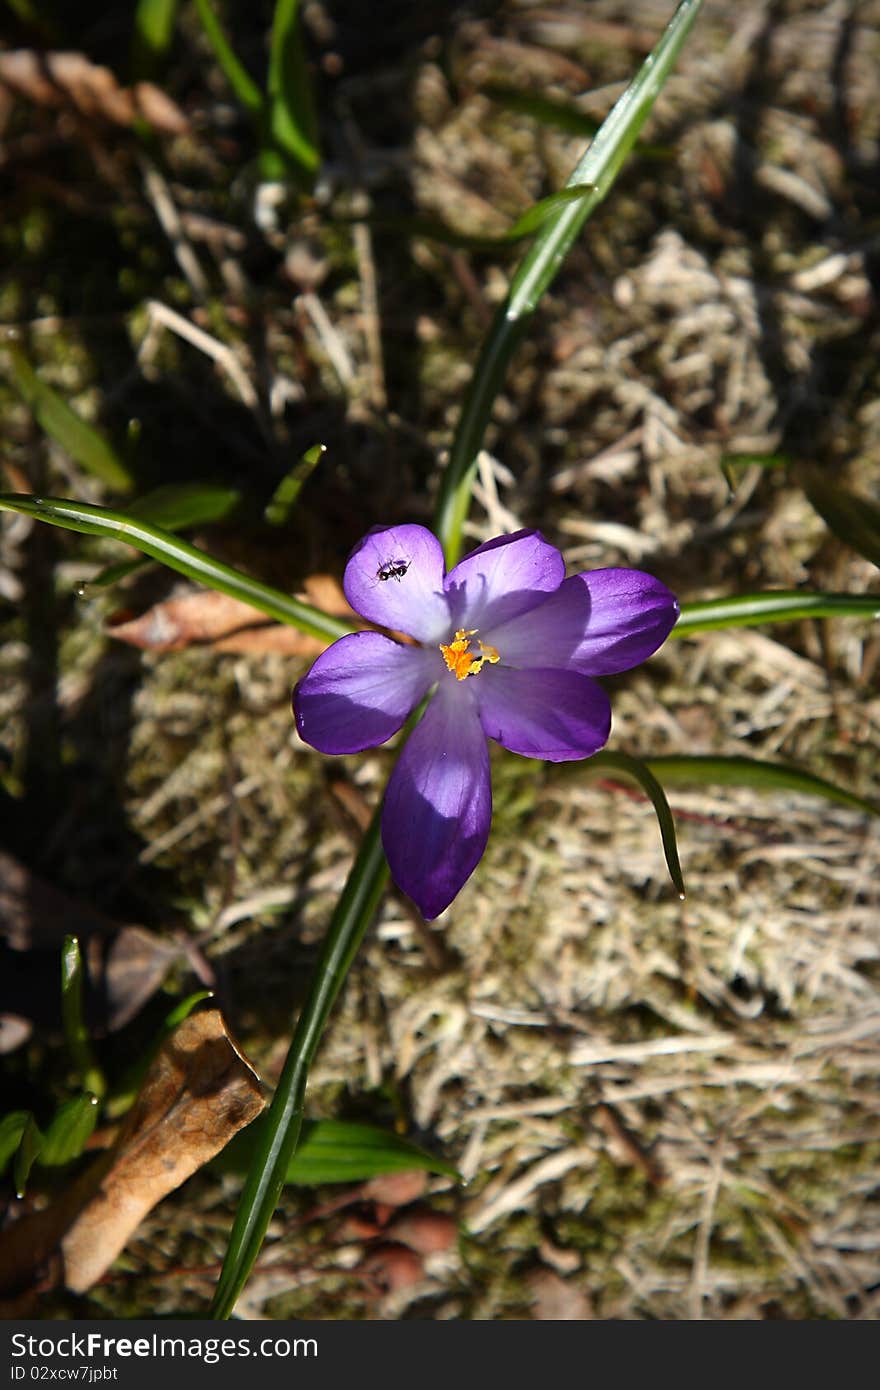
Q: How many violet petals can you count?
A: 6